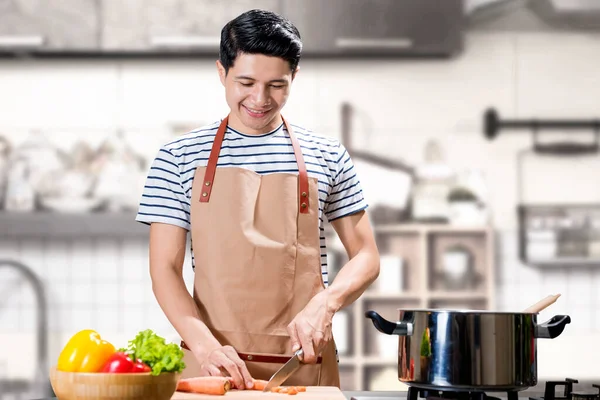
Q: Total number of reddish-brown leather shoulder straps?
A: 2